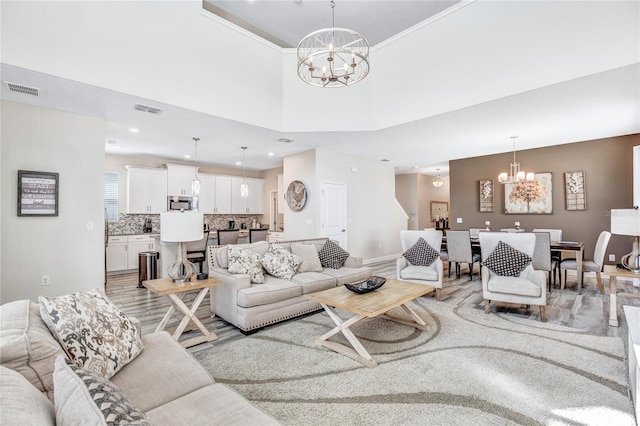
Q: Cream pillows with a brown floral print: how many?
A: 3